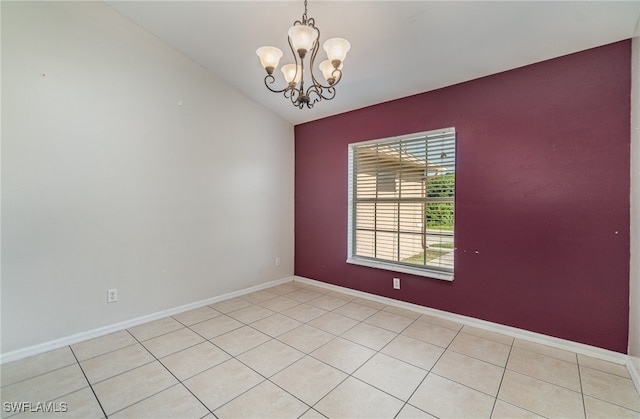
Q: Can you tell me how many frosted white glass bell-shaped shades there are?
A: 5